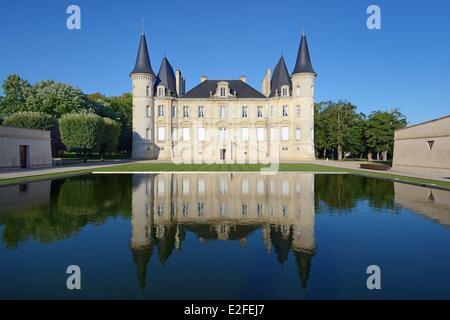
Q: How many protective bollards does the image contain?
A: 0